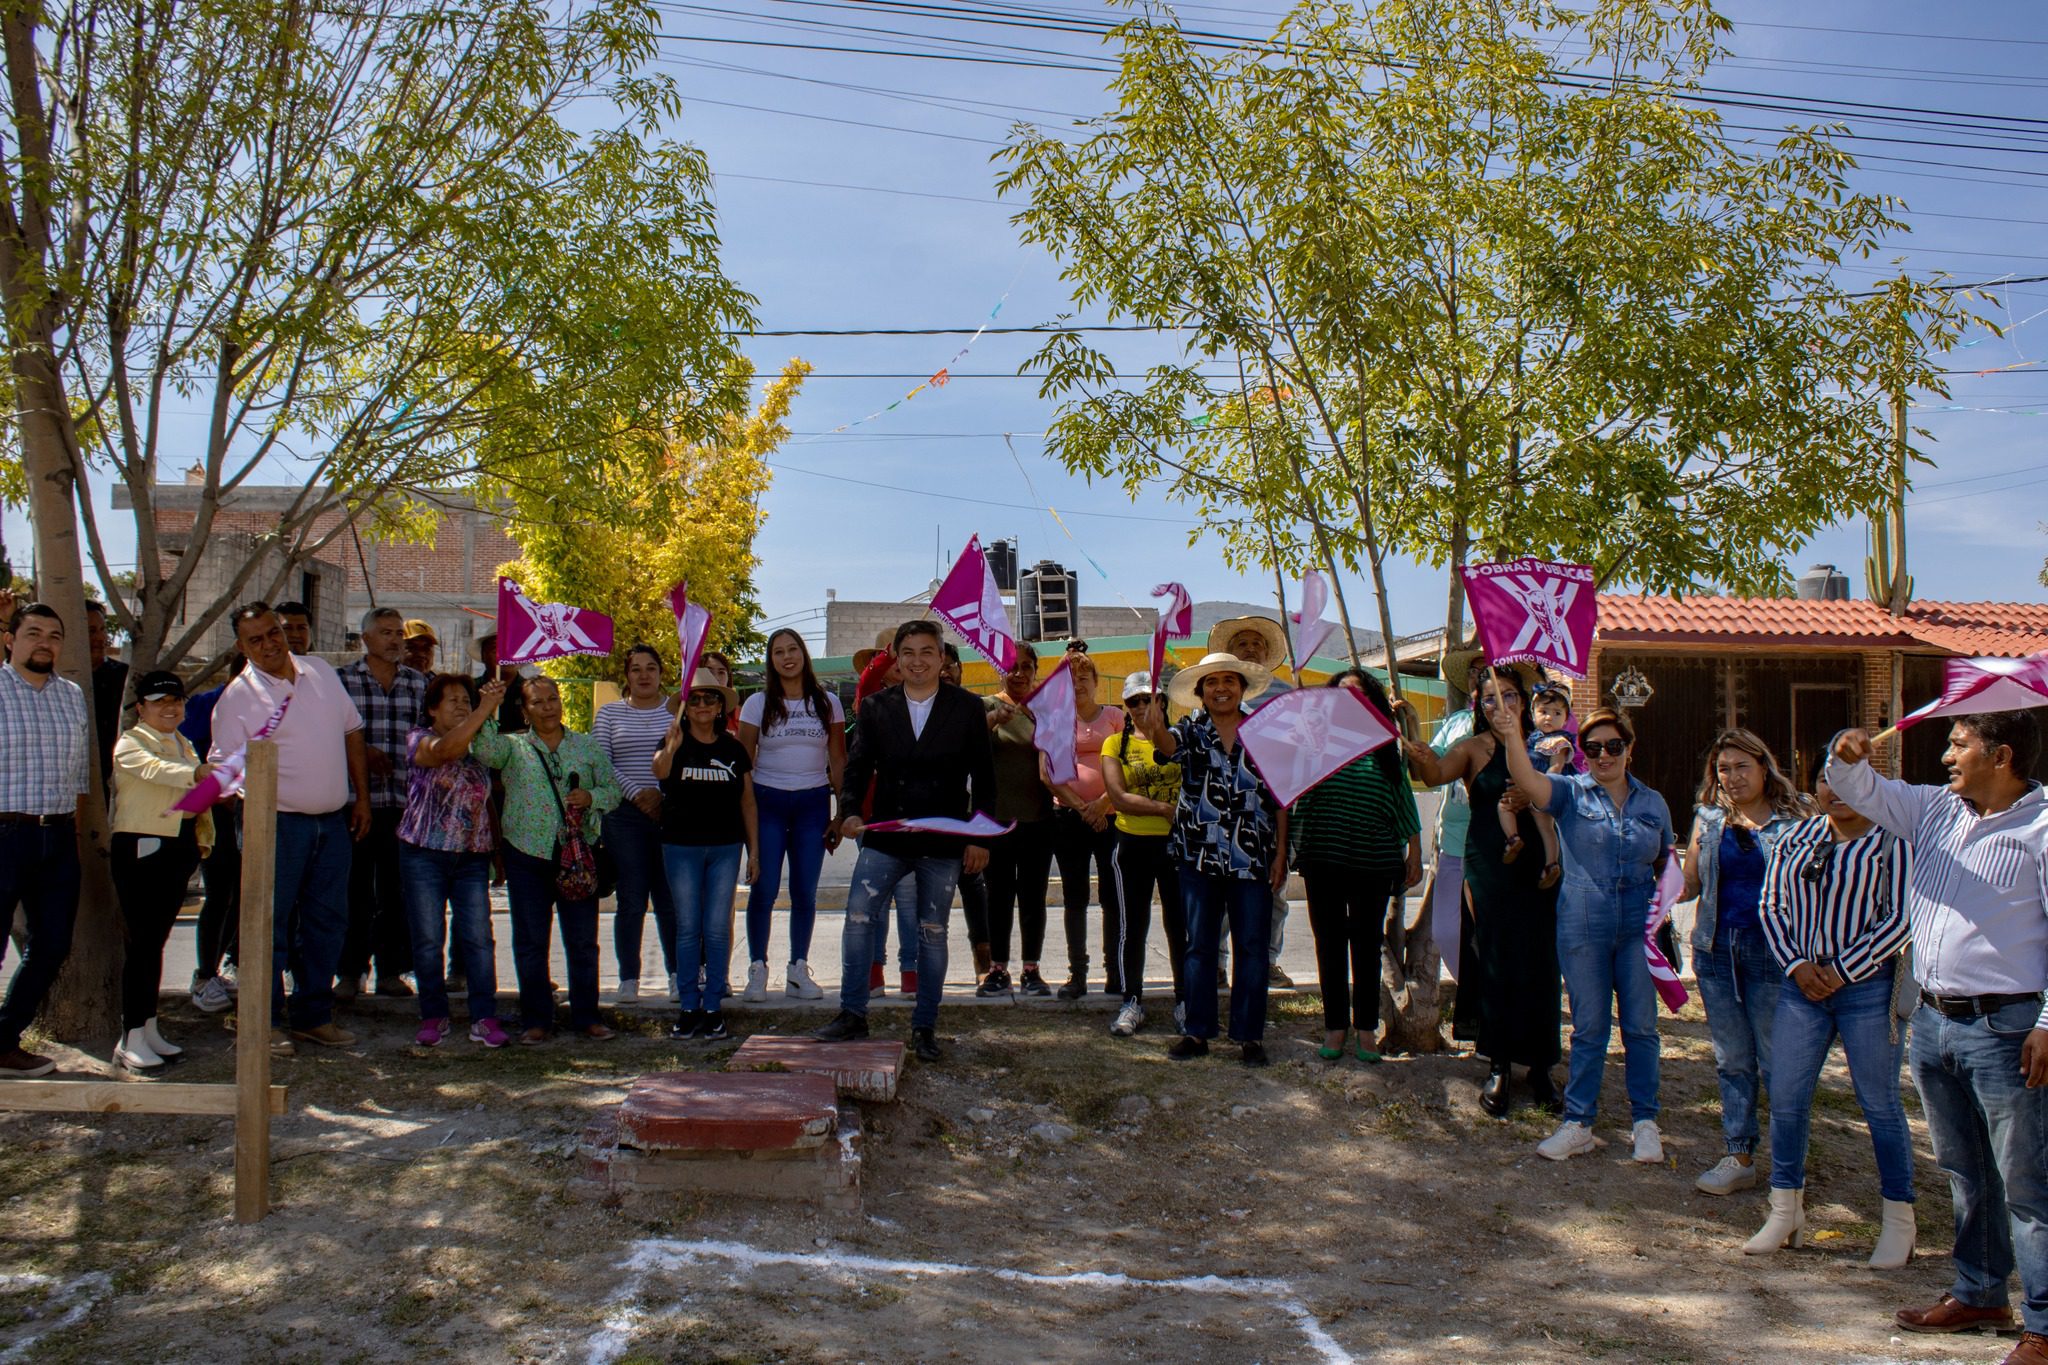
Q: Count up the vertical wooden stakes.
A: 1